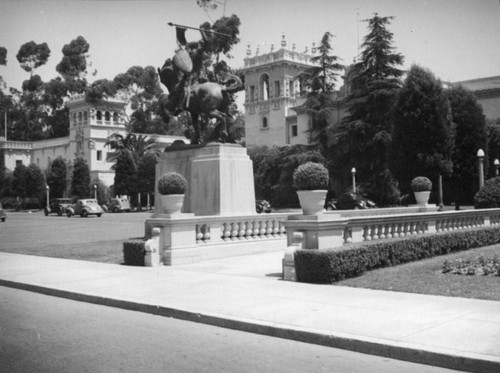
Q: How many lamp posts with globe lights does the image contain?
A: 5